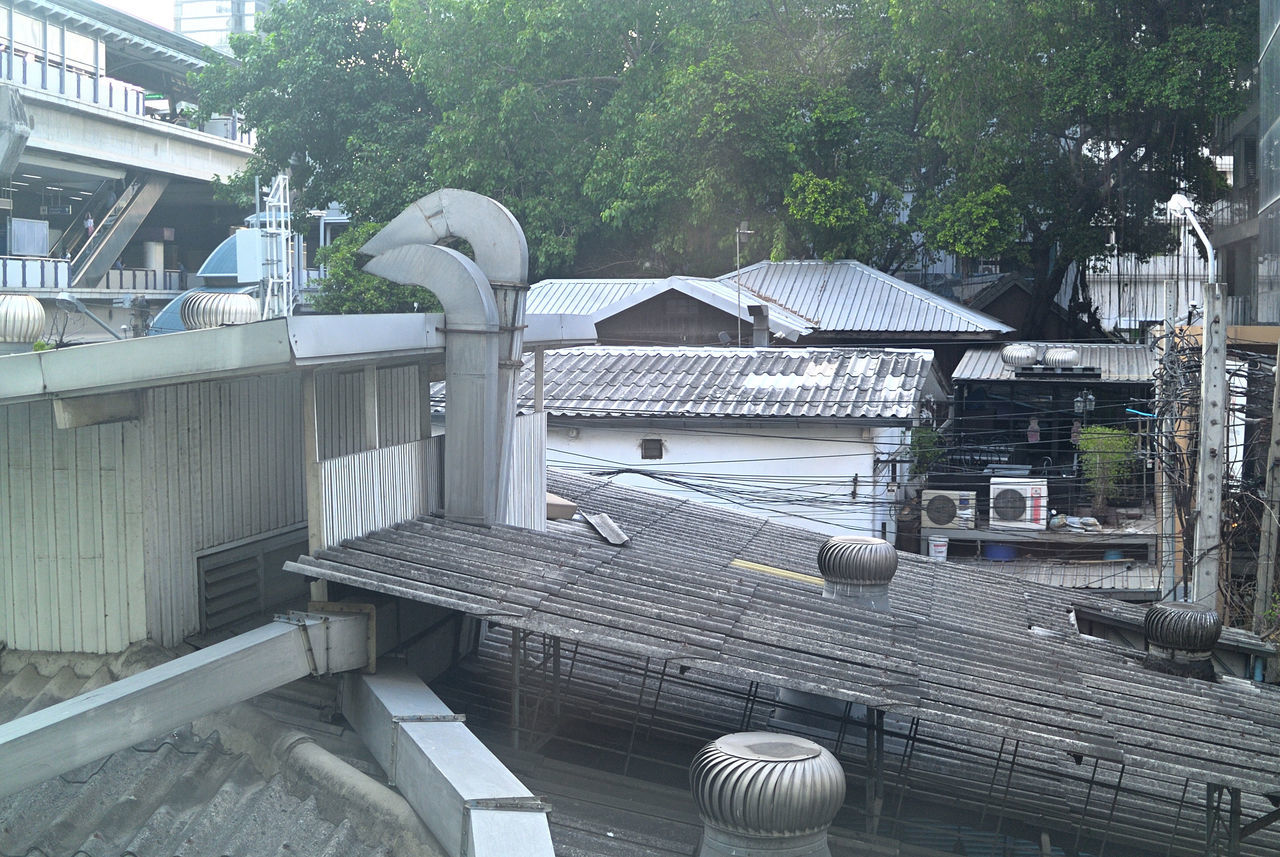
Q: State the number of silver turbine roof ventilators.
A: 7